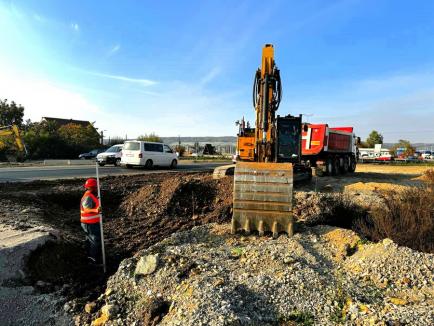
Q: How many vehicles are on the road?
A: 3